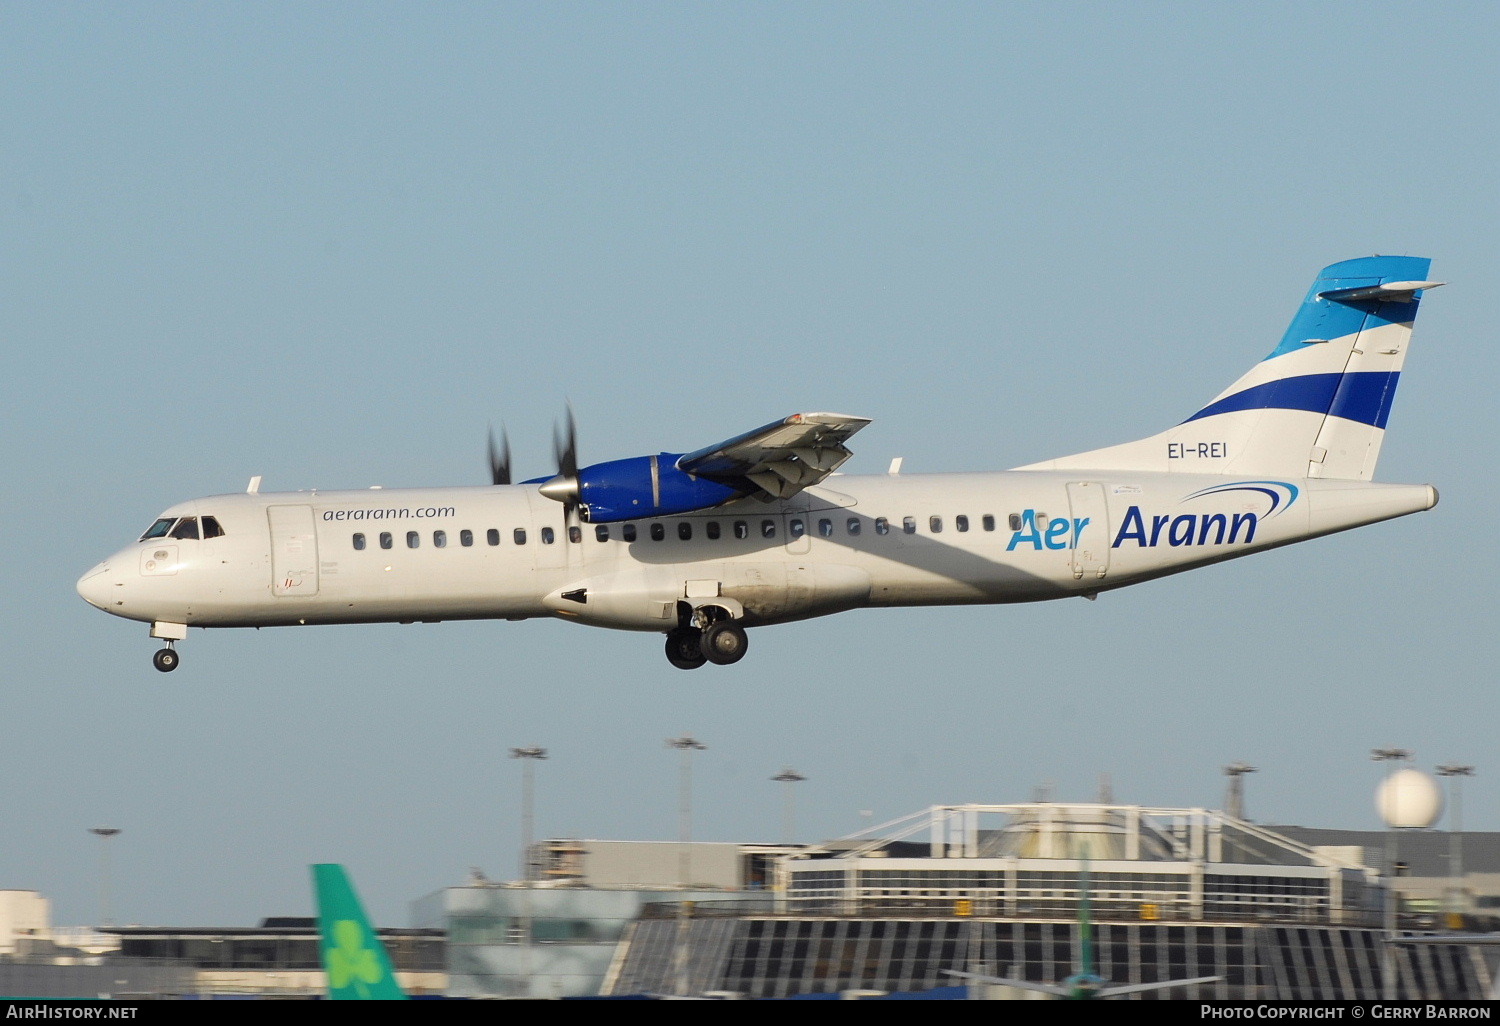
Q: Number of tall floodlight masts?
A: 7